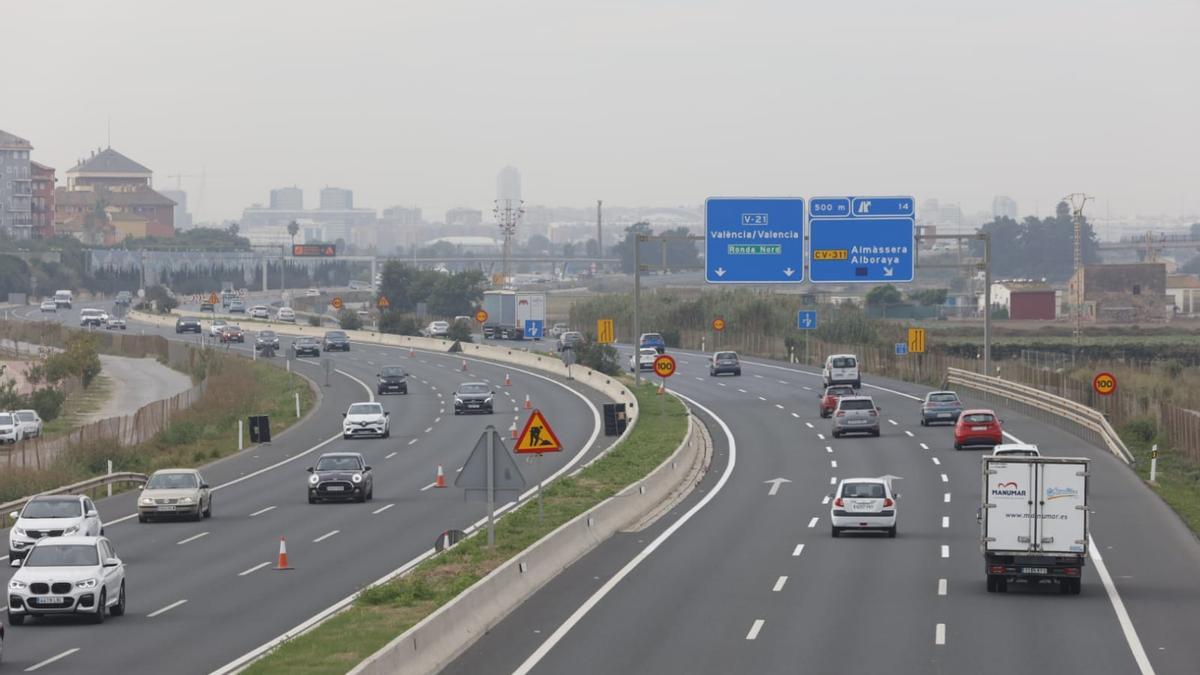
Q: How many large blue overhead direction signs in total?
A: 2